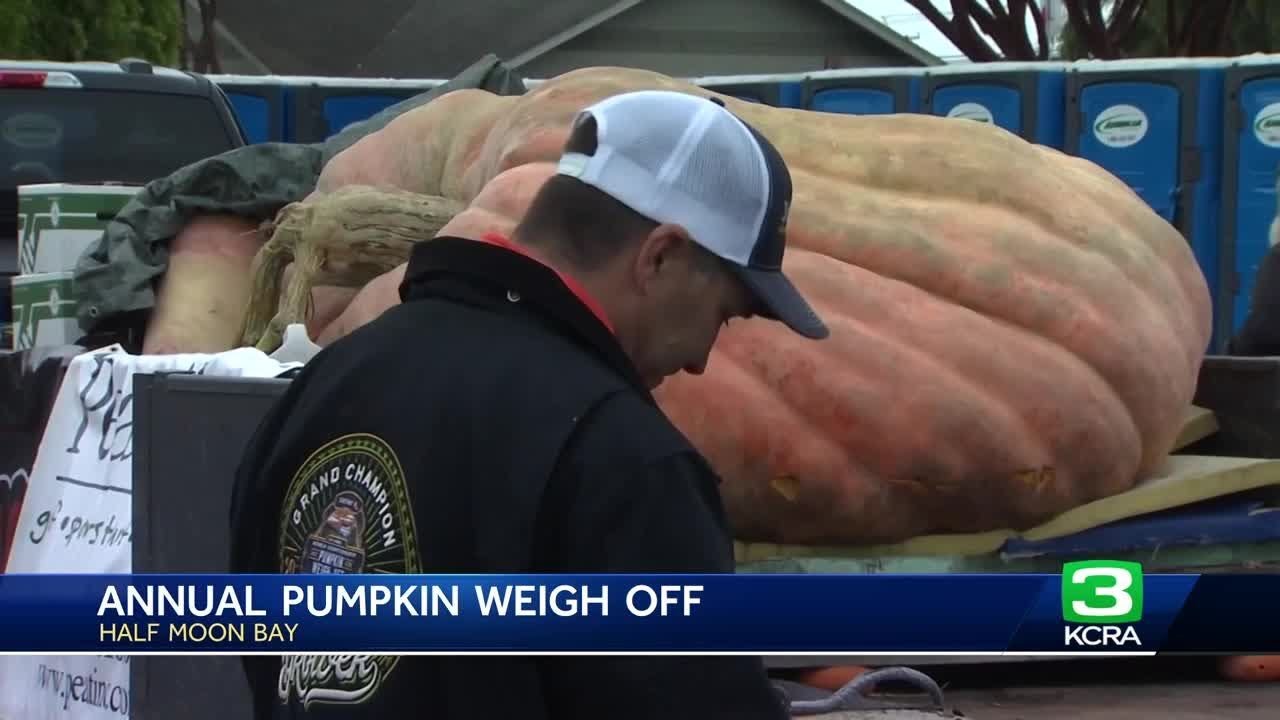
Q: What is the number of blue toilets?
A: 7